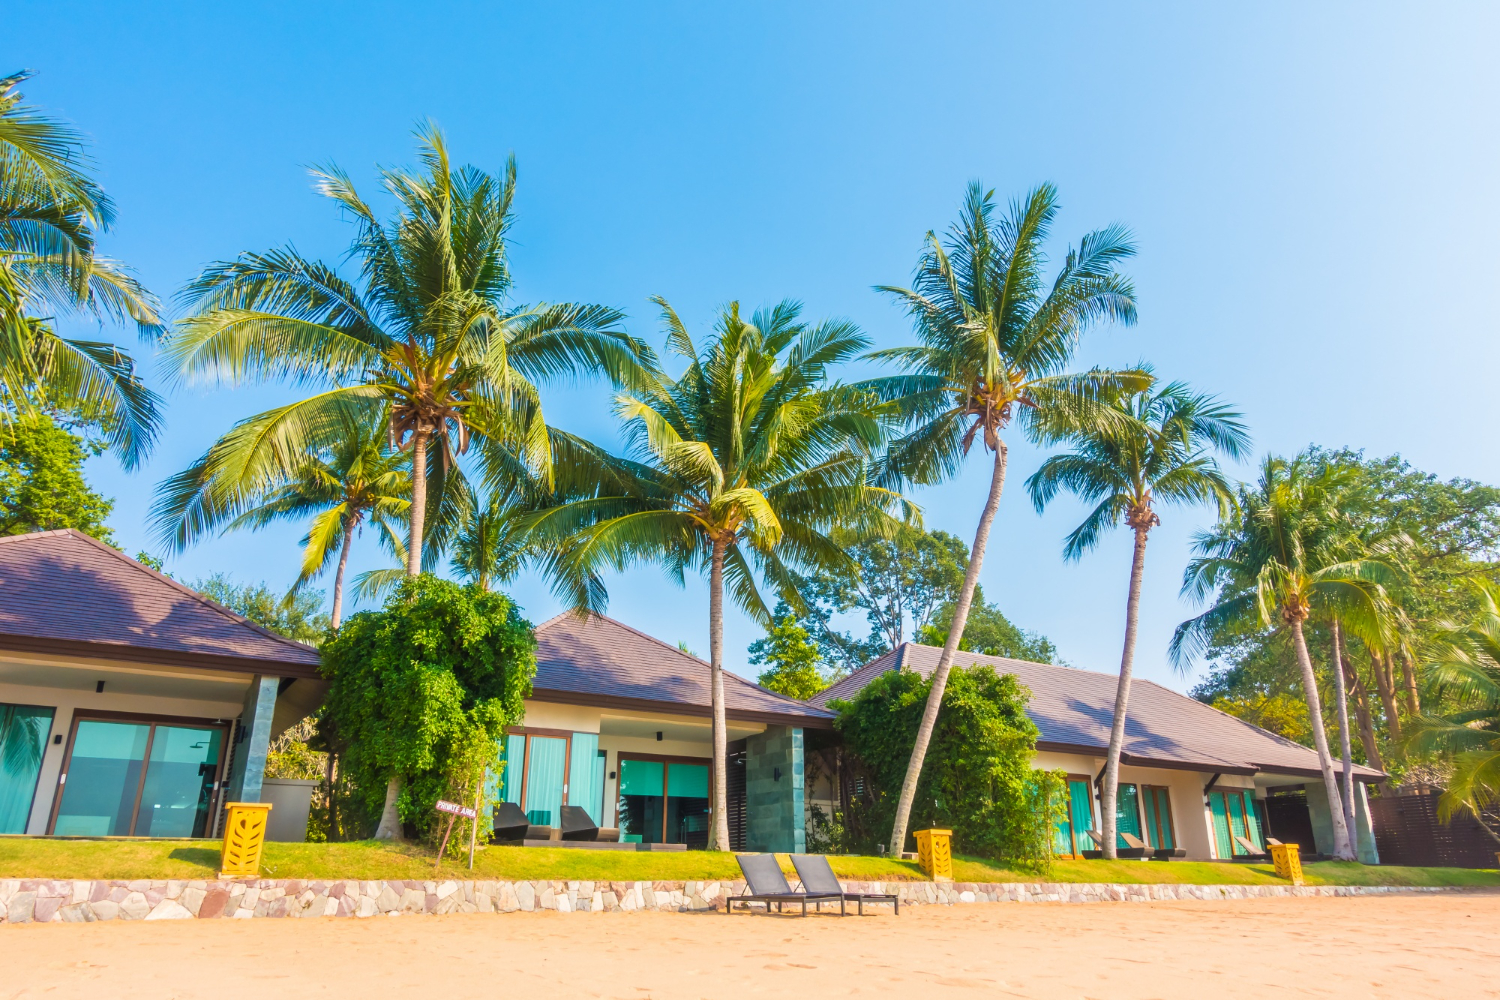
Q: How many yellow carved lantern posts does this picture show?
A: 3